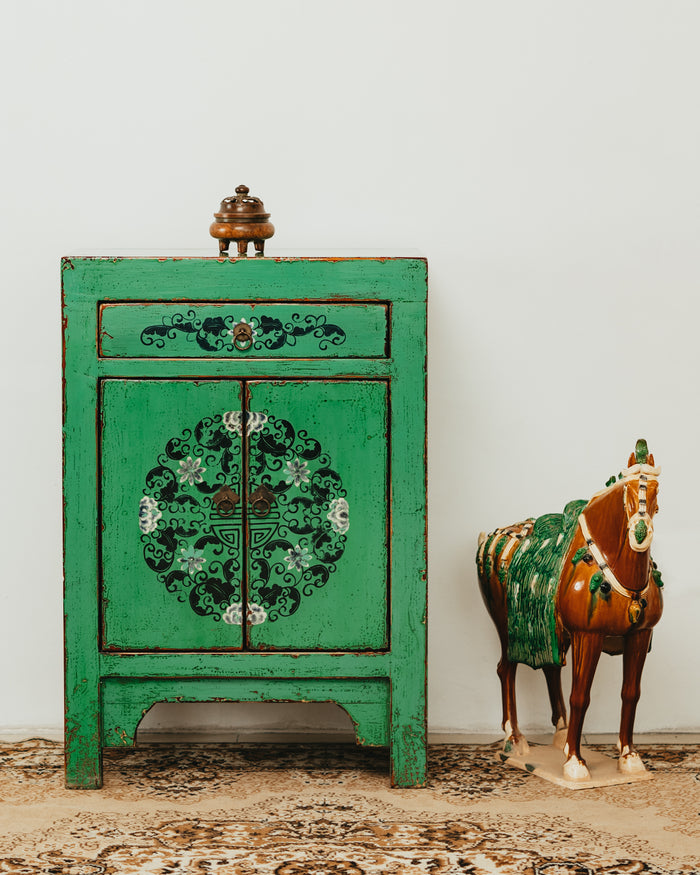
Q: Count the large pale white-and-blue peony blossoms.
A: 4